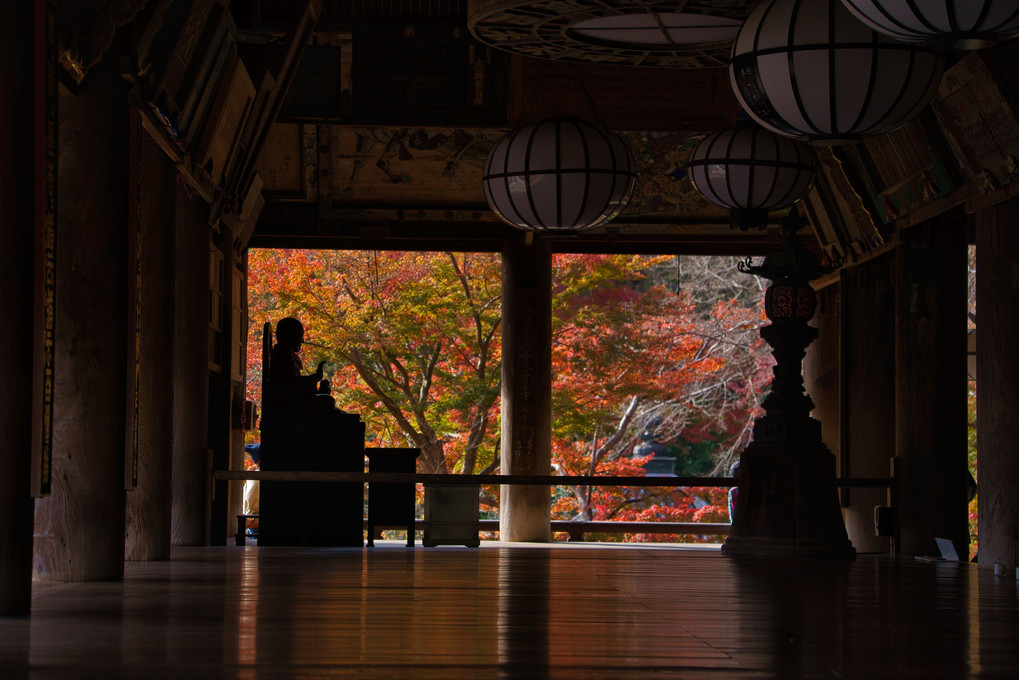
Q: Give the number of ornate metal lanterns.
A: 1